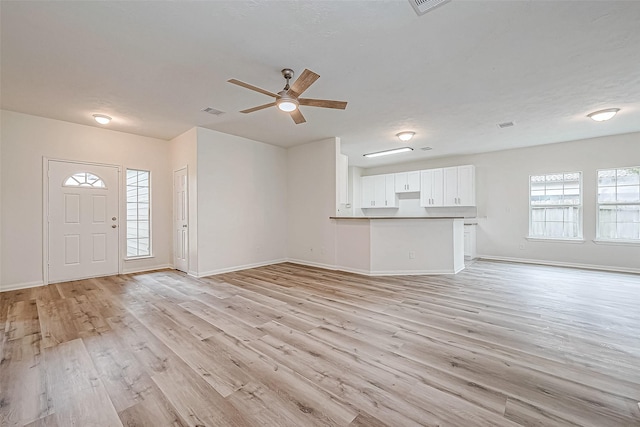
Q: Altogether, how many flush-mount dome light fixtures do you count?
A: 3